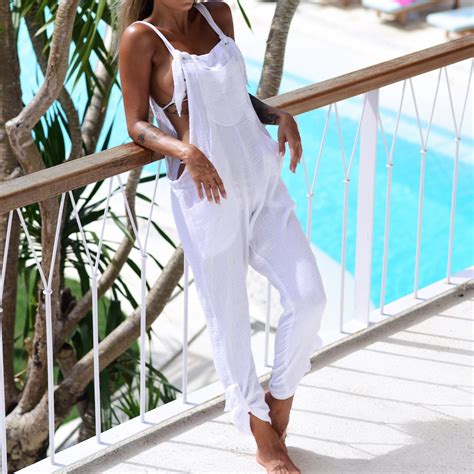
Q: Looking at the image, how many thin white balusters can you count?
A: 11